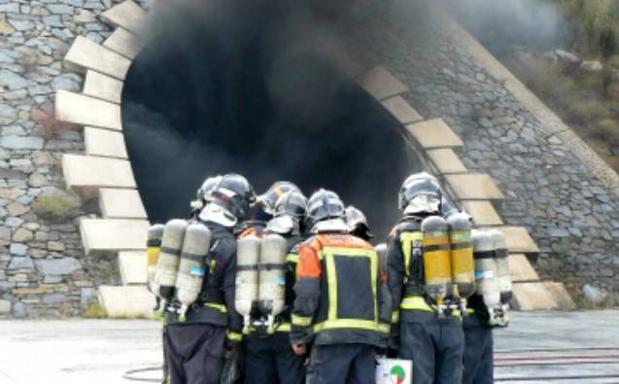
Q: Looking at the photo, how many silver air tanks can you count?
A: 6